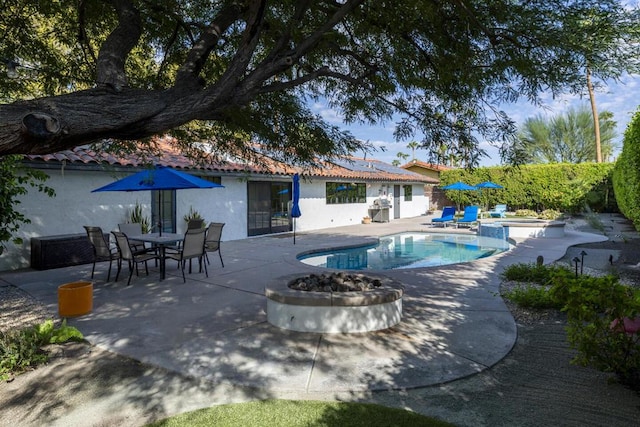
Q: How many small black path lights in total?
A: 2